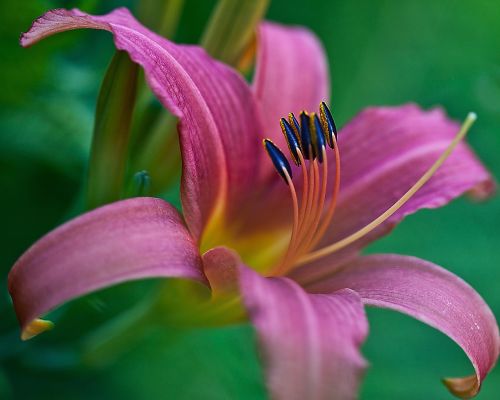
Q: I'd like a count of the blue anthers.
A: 6